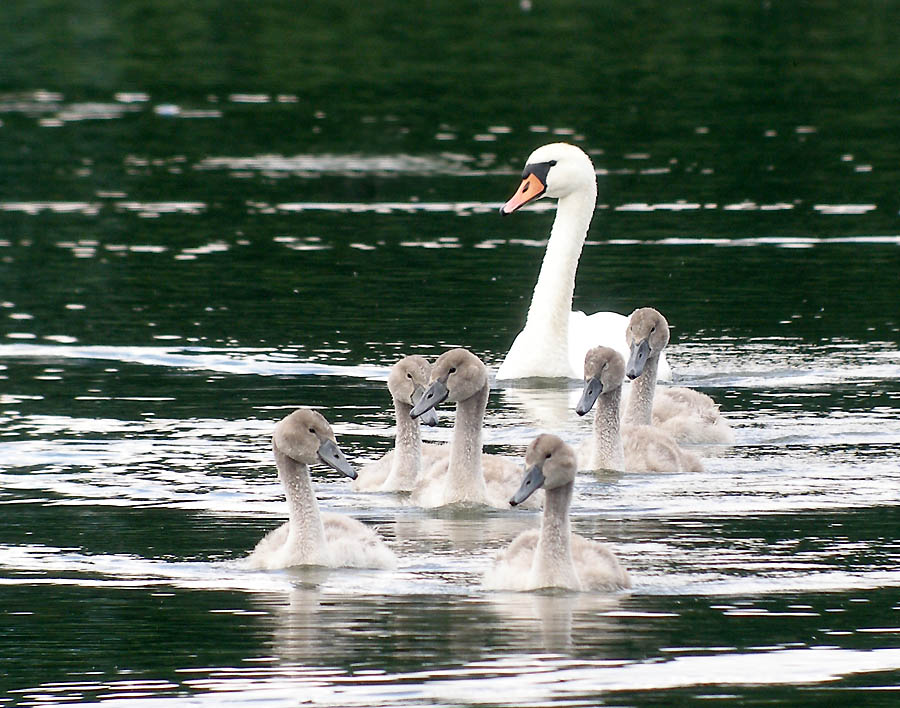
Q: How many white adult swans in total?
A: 1